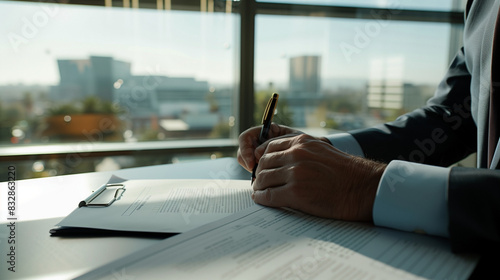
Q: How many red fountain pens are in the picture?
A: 0